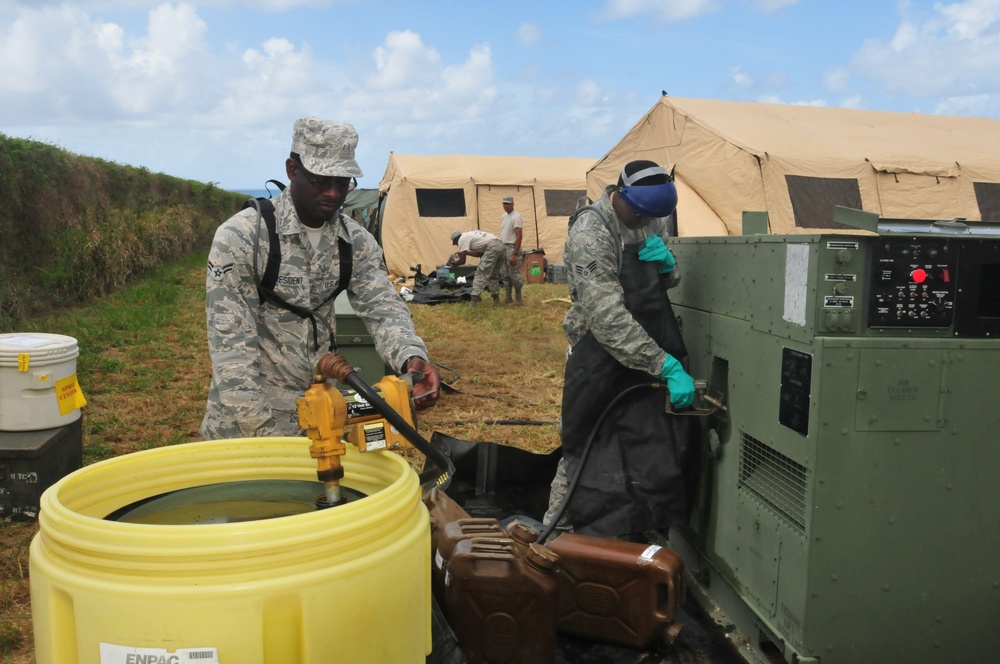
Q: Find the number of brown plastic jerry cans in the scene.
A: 4